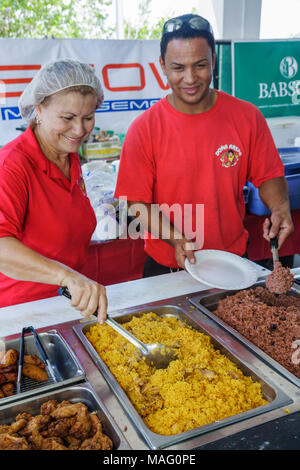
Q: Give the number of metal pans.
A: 4